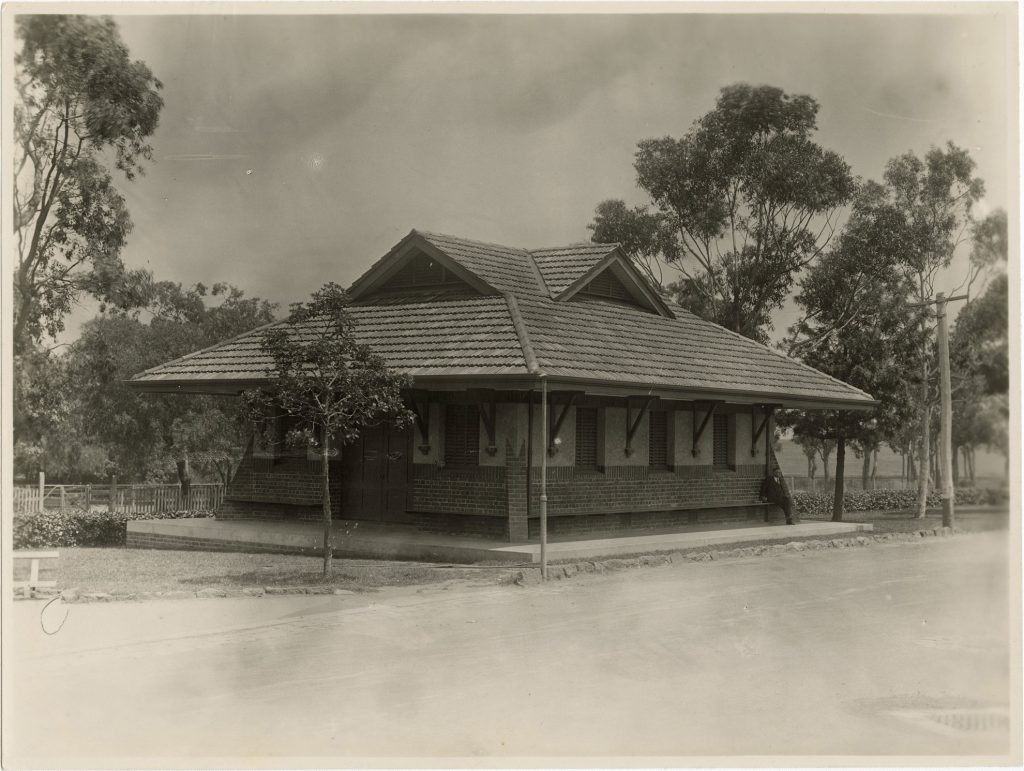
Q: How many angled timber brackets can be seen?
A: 6